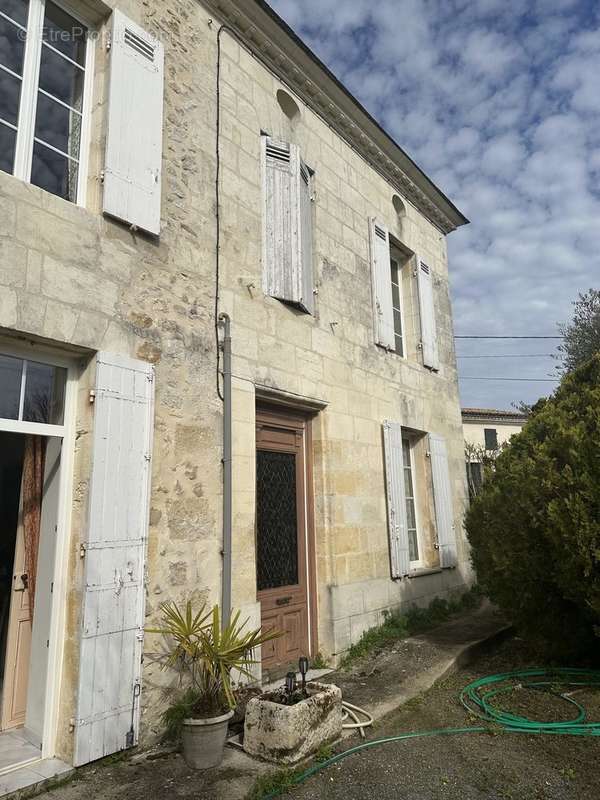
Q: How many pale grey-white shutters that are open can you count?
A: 6